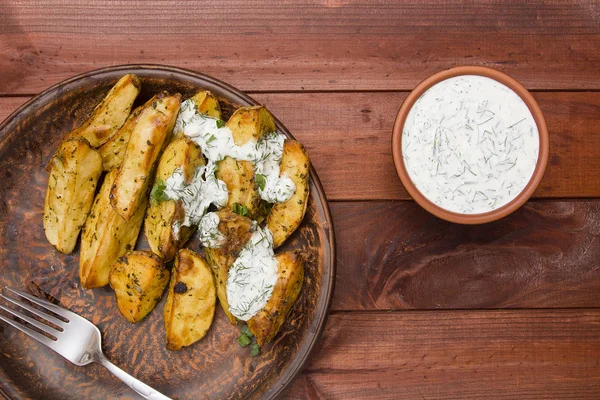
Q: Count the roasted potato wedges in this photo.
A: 14